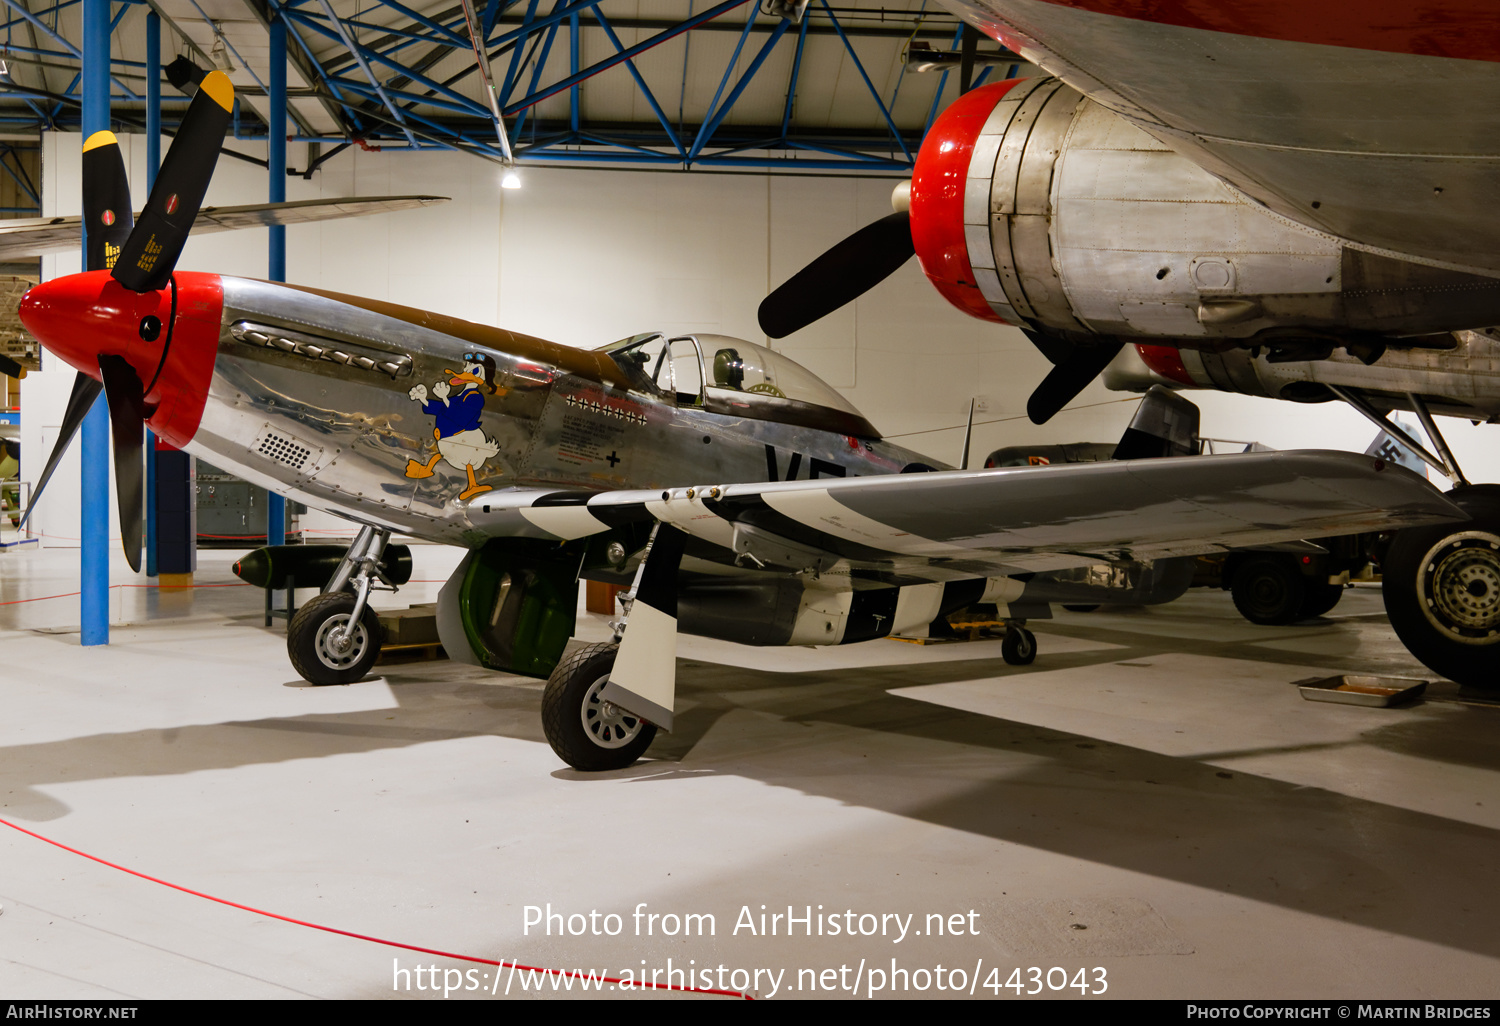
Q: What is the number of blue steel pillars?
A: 3